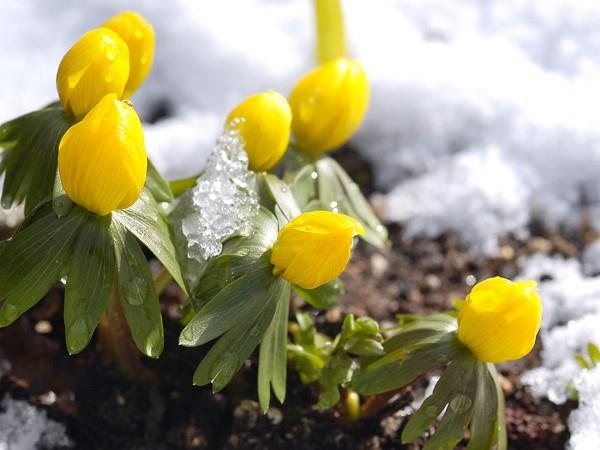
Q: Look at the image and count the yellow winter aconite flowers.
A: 7